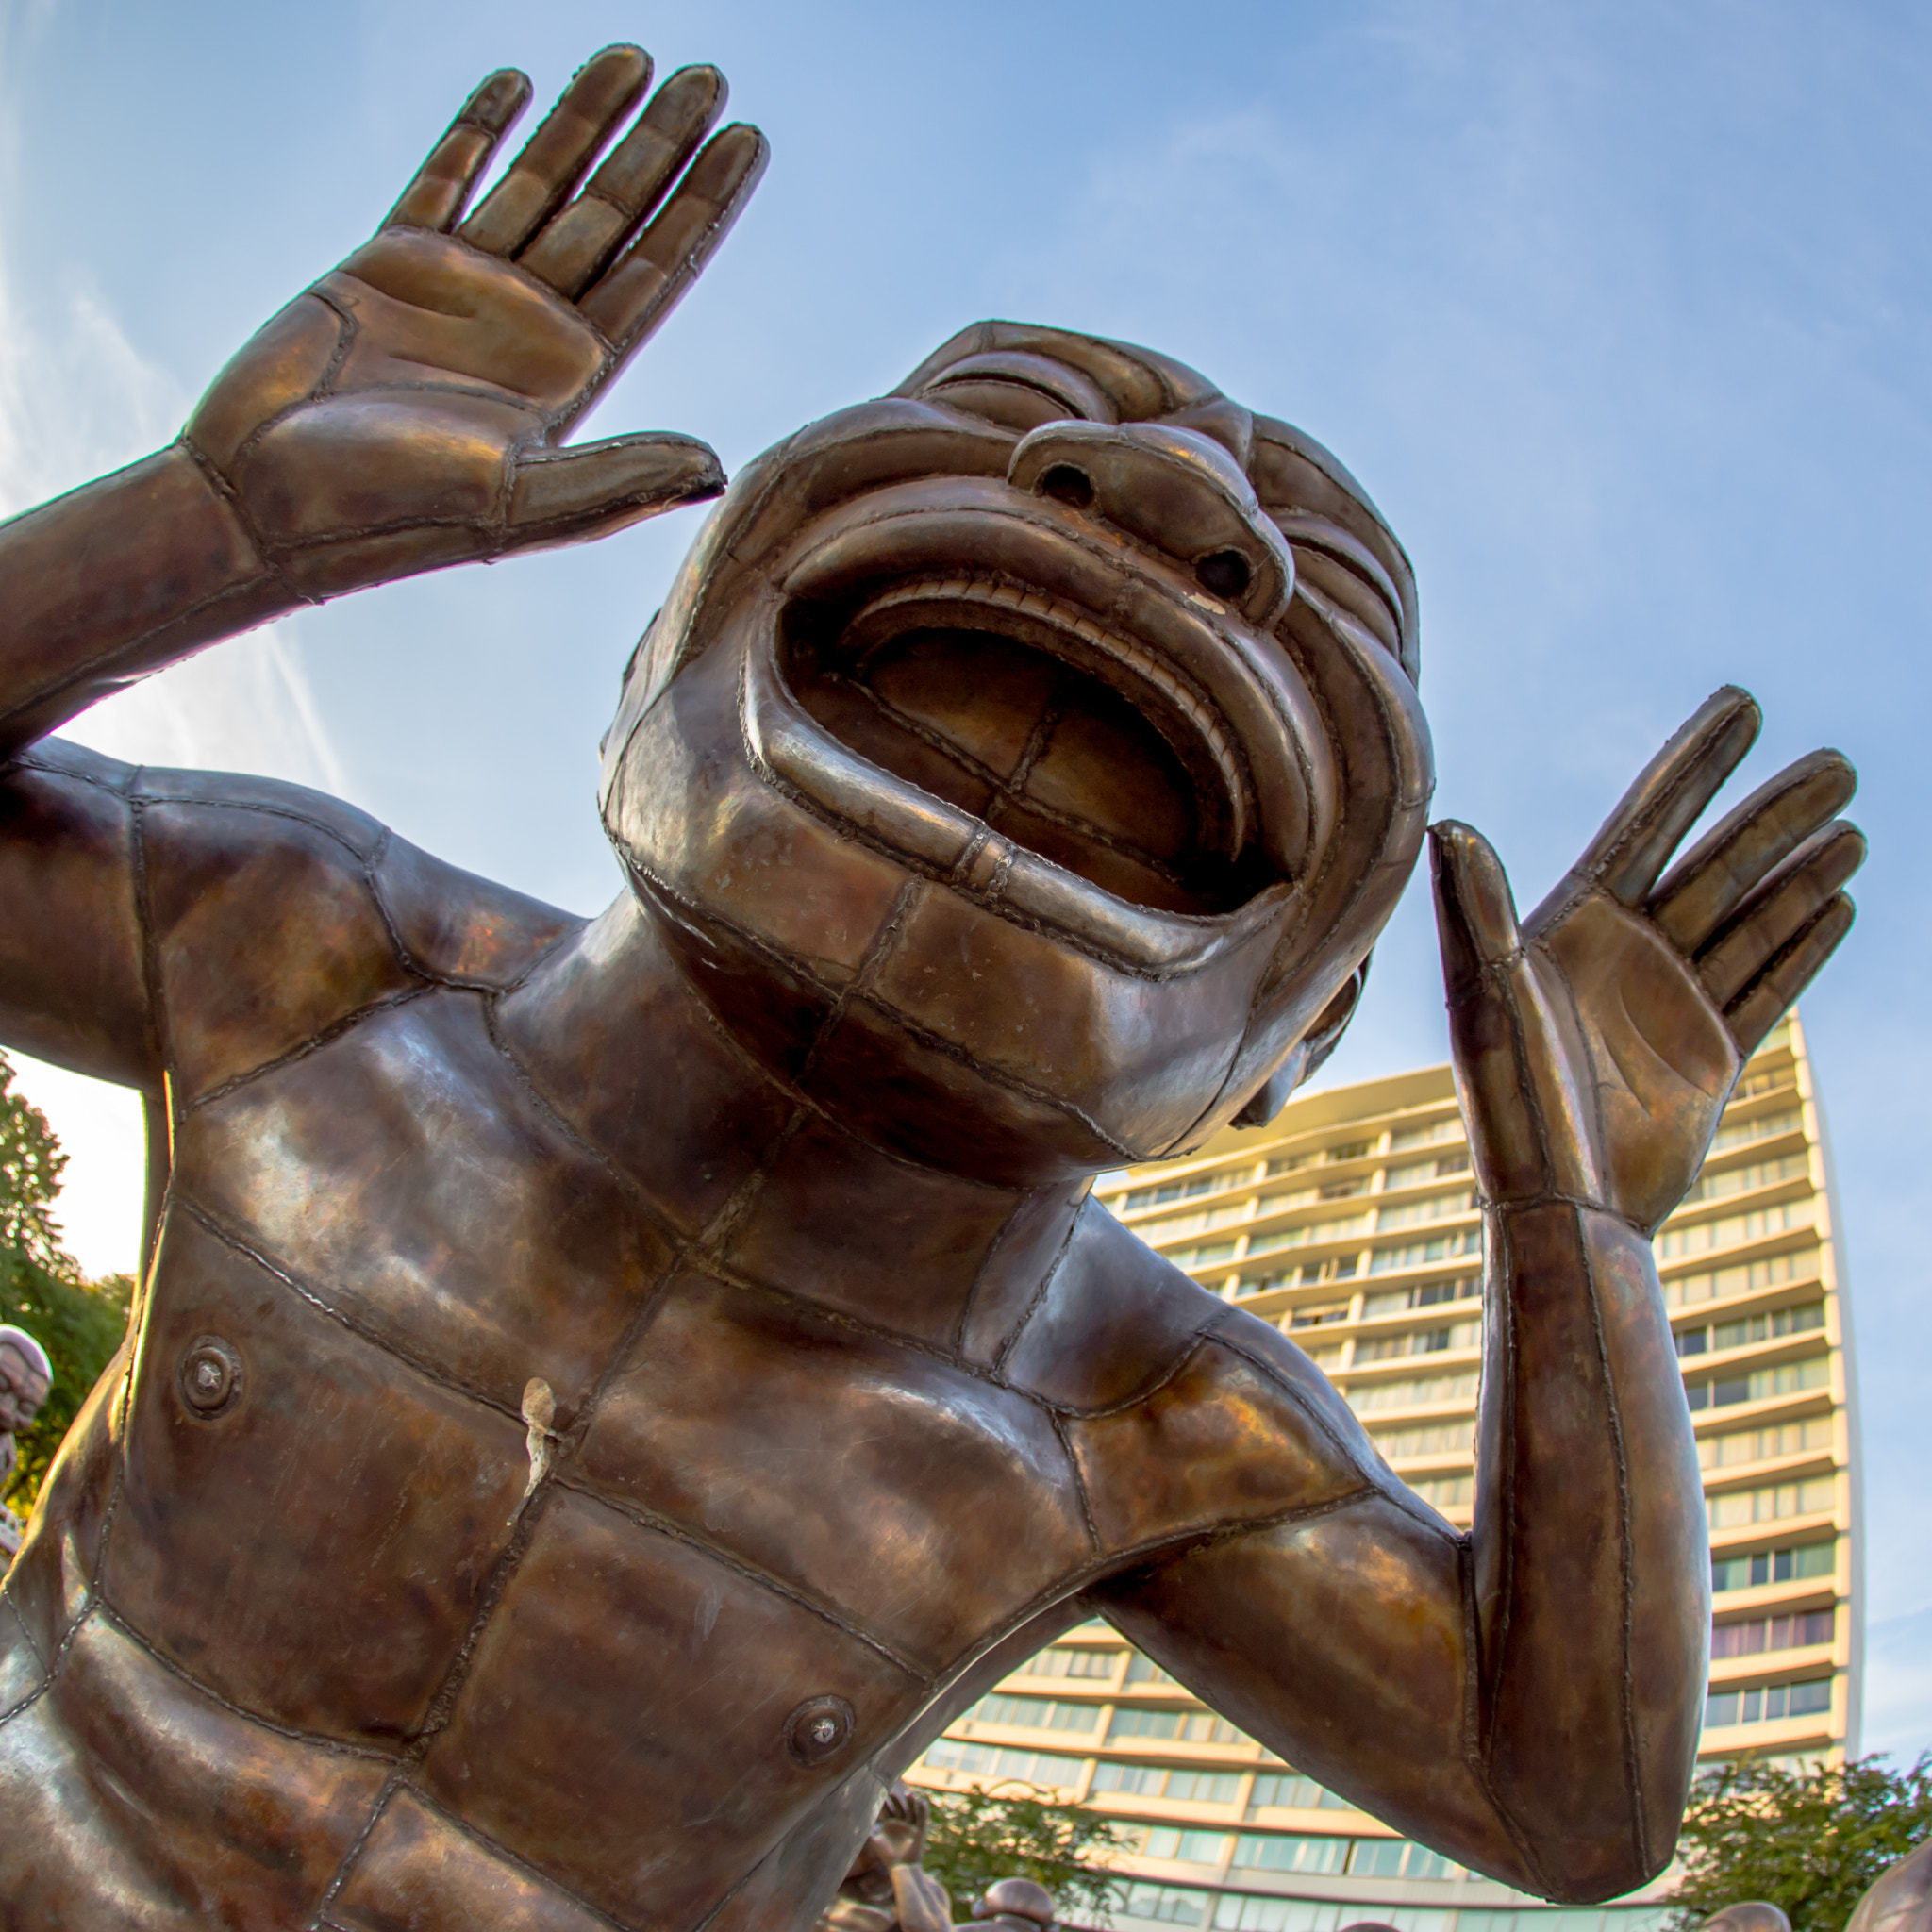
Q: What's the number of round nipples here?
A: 2